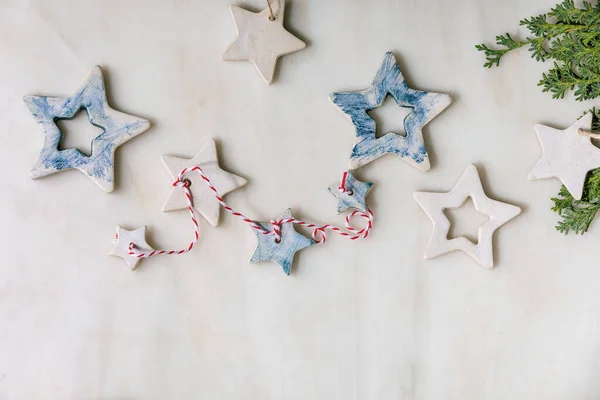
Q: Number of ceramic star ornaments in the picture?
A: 9